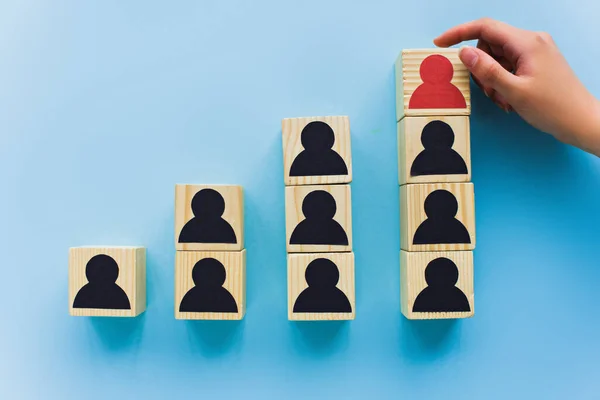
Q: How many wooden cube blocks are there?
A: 10